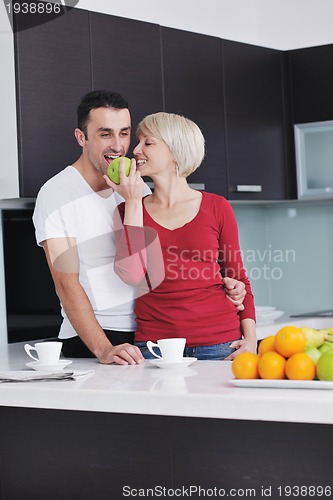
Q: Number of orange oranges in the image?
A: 5